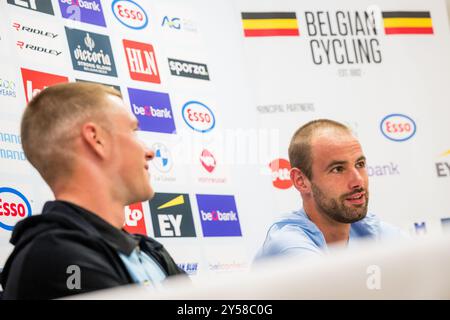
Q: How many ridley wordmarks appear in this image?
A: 2